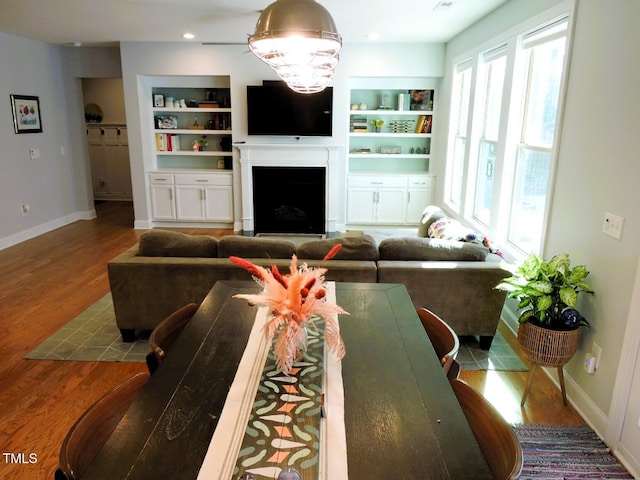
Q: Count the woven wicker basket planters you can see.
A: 1